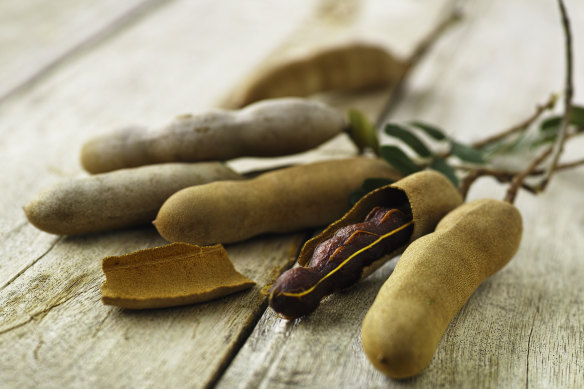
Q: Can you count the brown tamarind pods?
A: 6